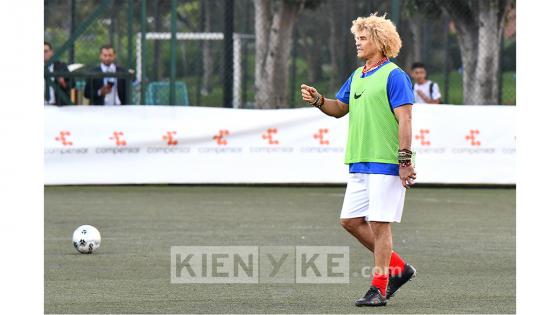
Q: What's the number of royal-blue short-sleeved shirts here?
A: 1